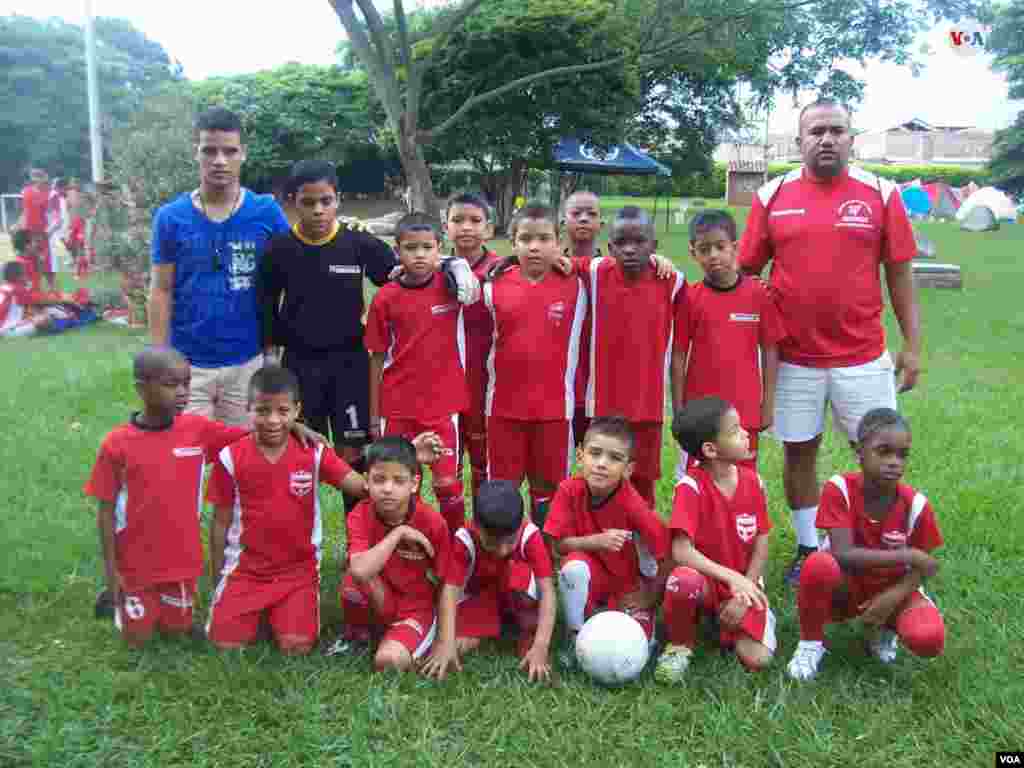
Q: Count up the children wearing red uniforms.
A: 13